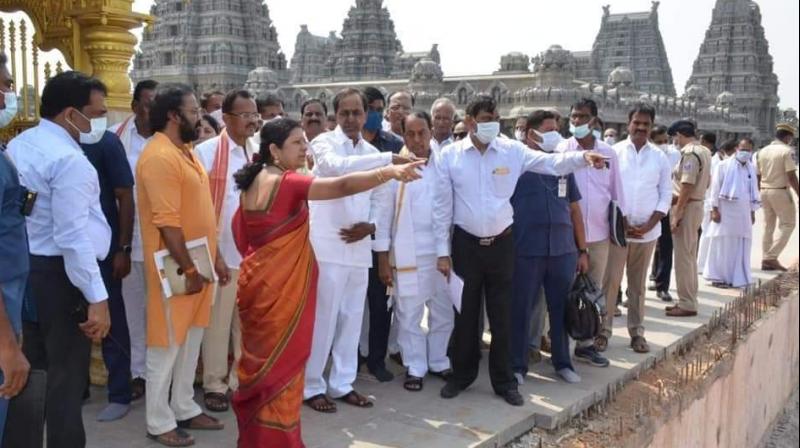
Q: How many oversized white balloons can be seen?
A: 0